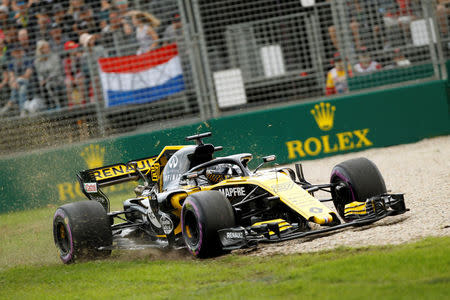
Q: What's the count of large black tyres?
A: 3